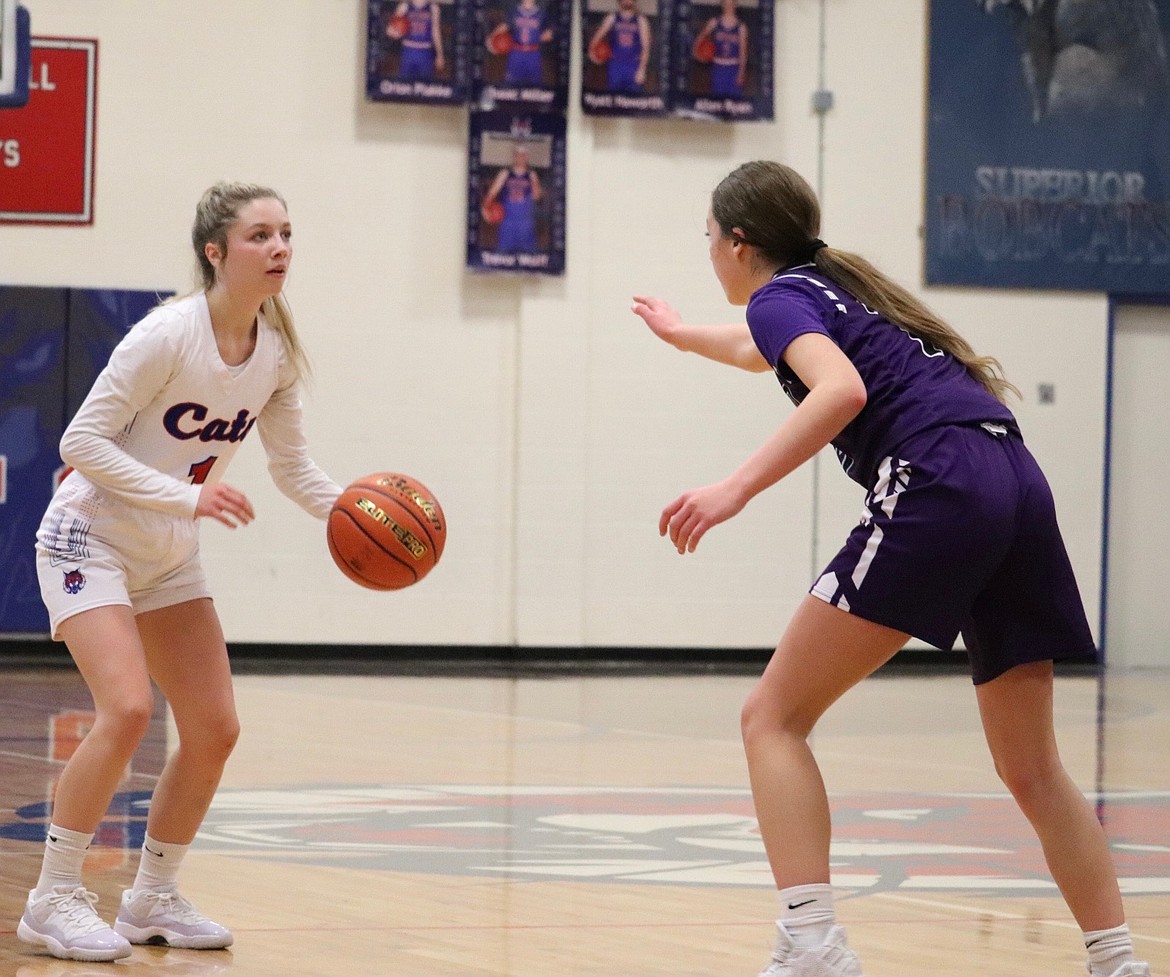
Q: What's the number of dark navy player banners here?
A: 5